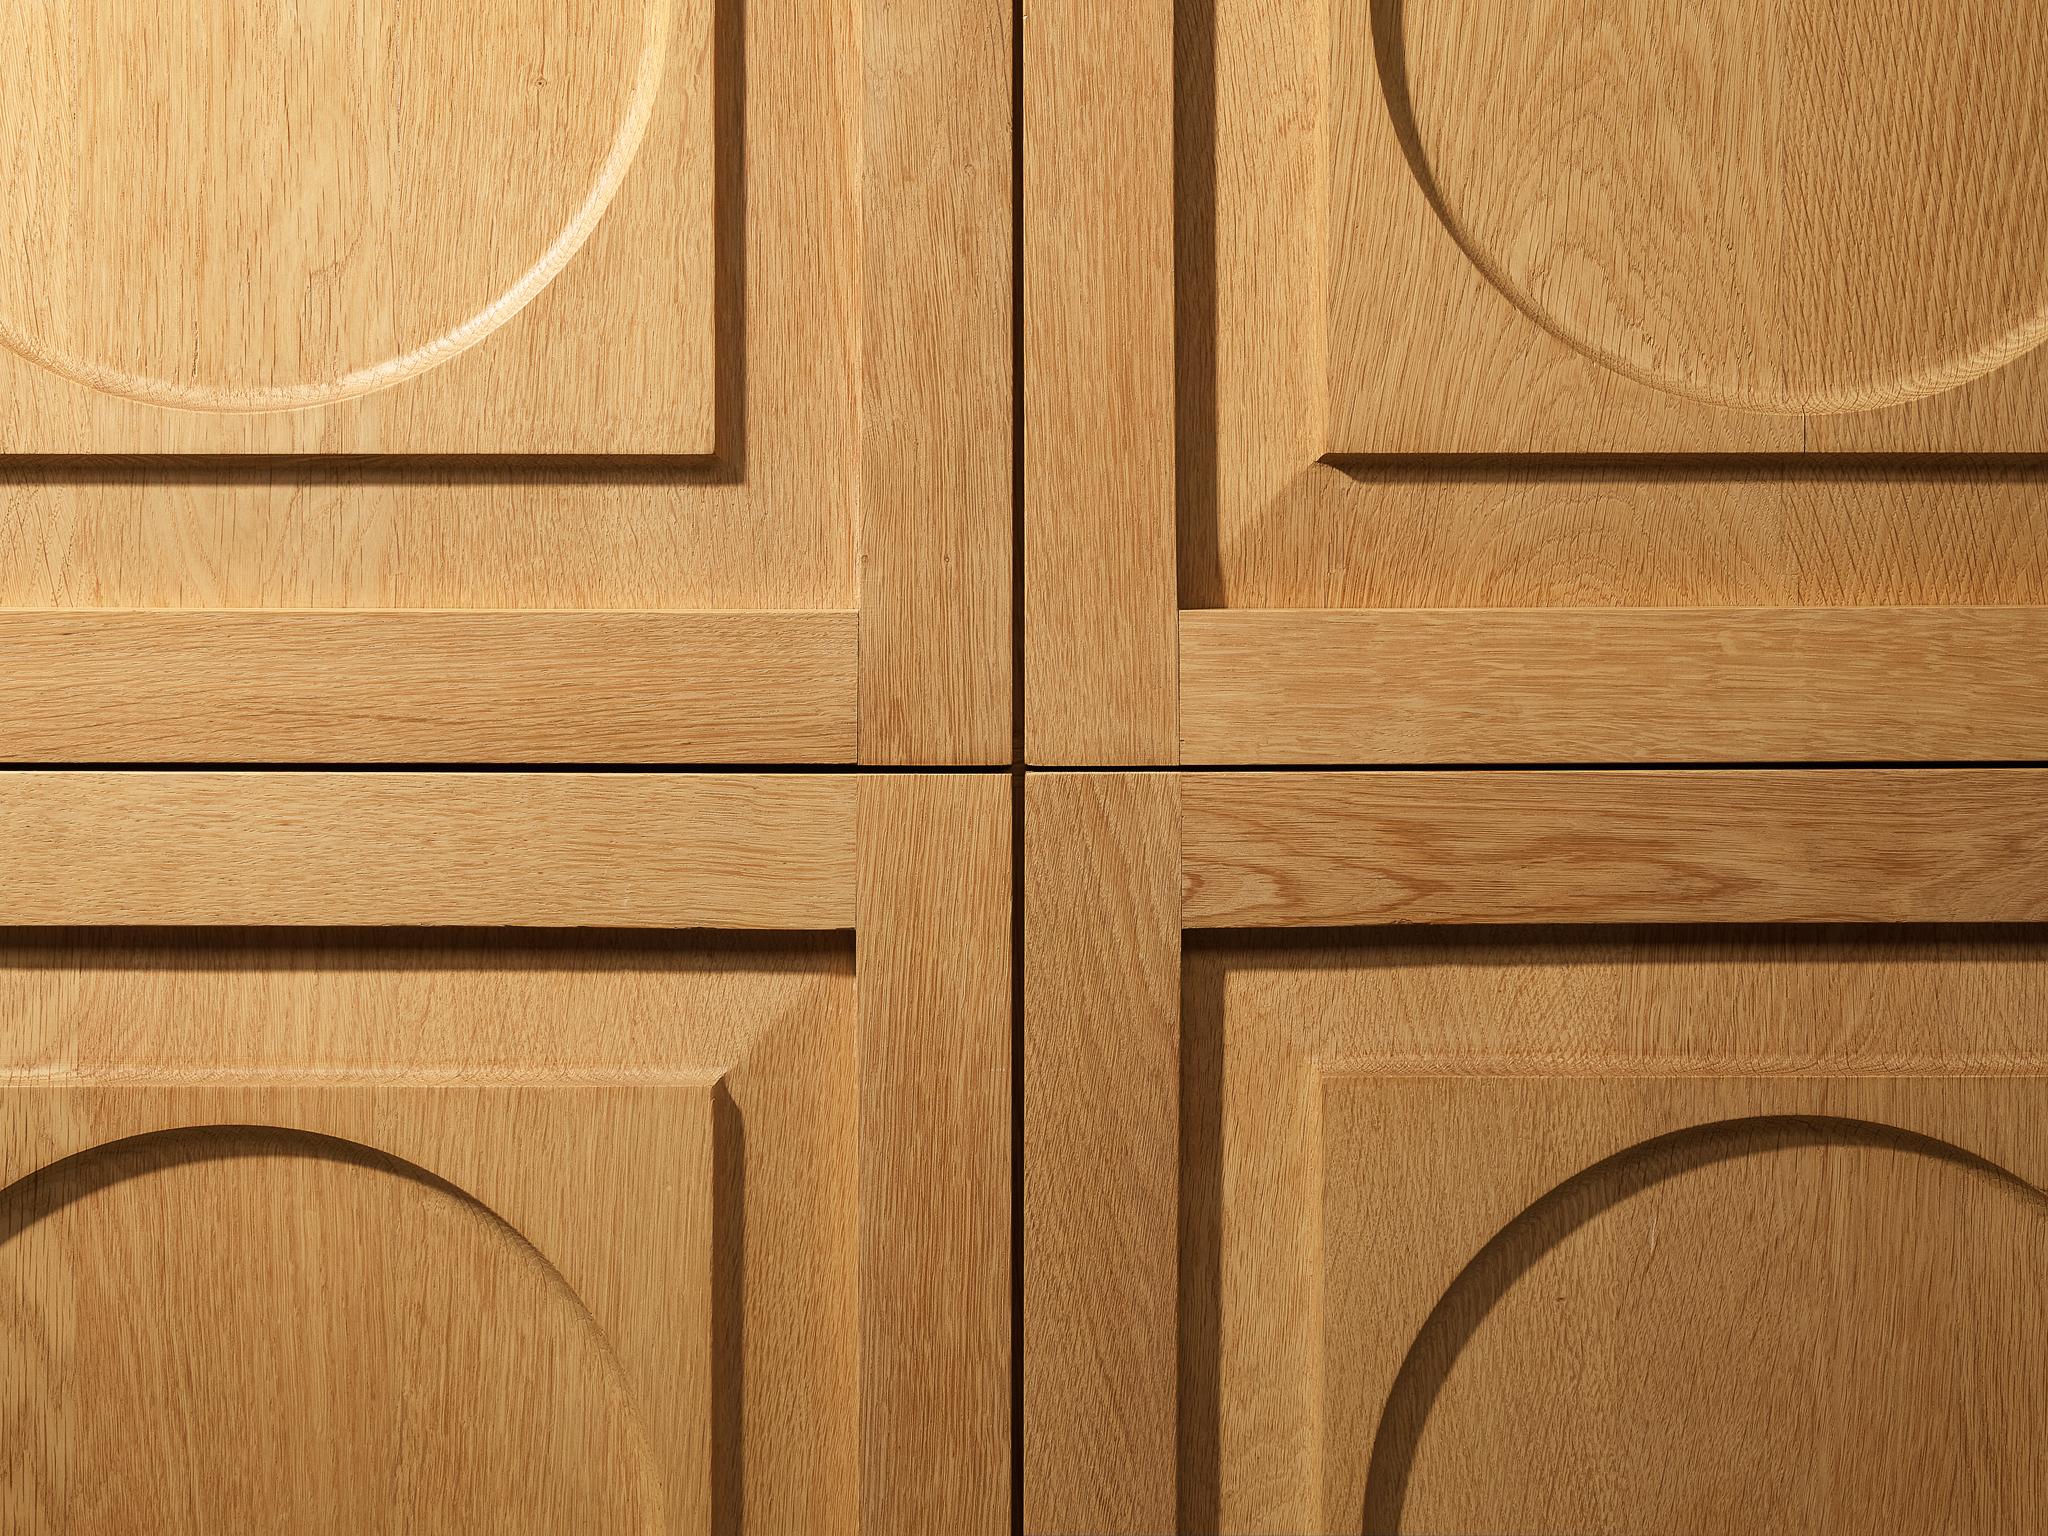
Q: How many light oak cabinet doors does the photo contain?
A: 4